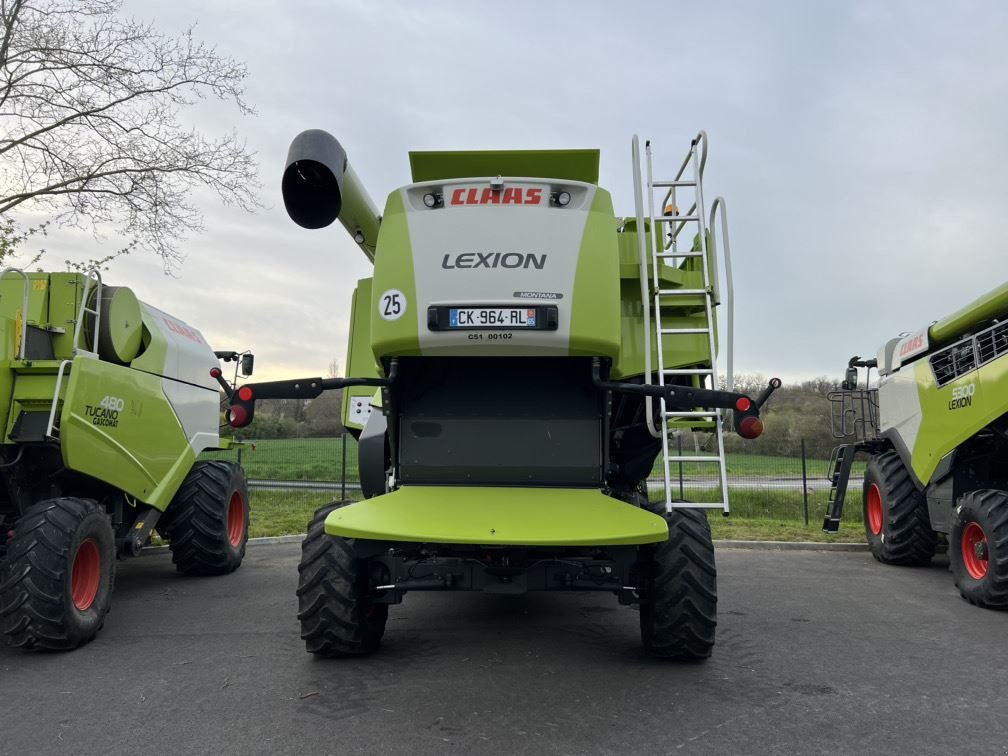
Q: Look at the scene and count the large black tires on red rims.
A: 4